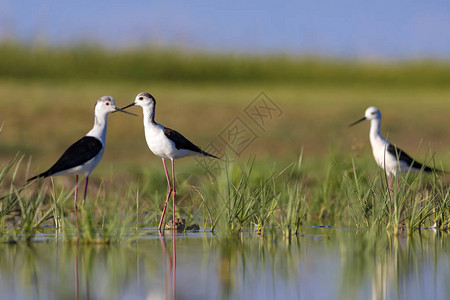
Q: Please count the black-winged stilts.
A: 3